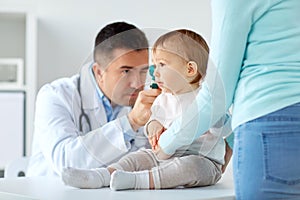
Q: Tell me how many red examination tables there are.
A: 0